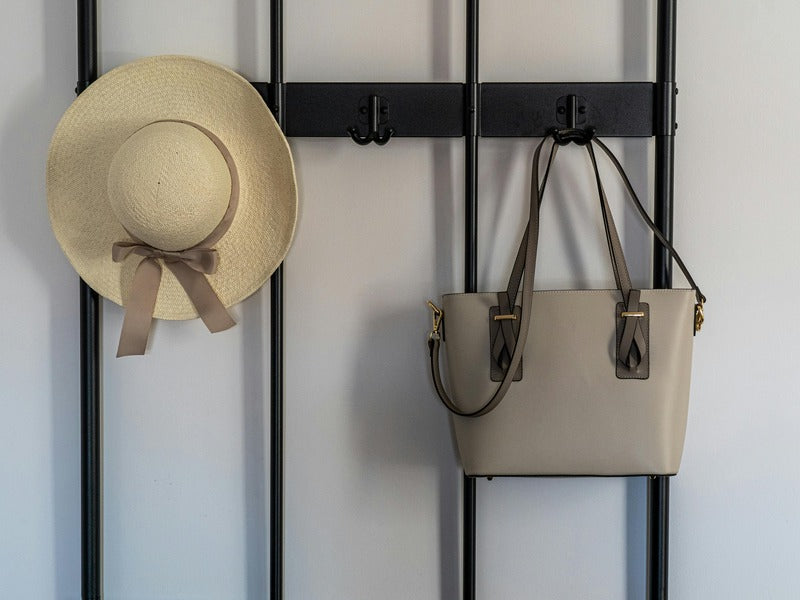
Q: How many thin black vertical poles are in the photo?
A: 4